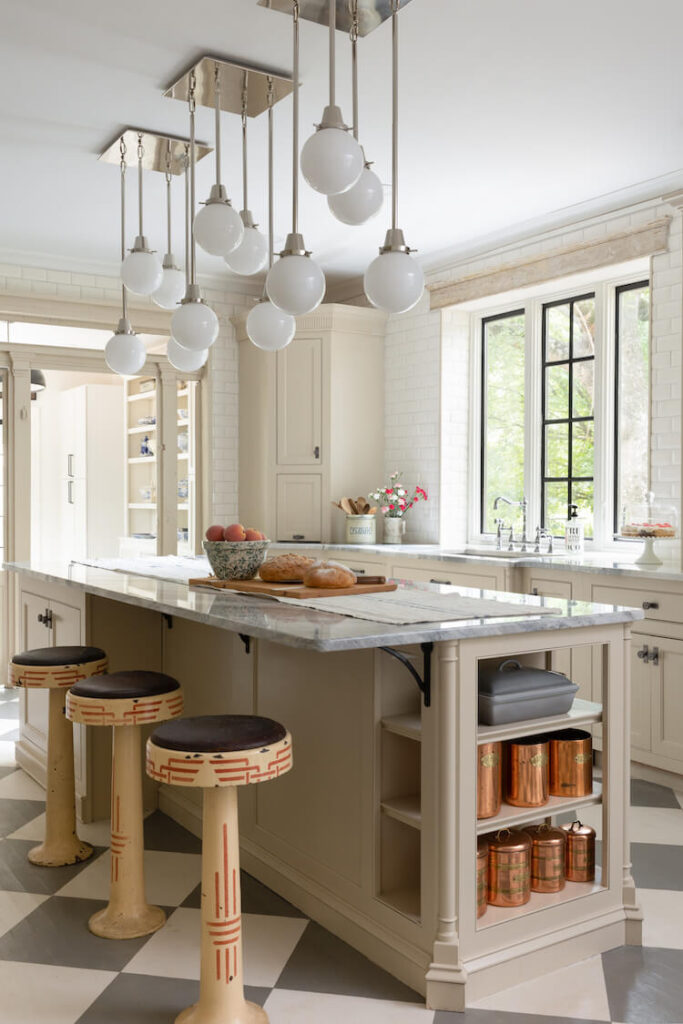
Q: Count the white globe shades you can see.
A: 12